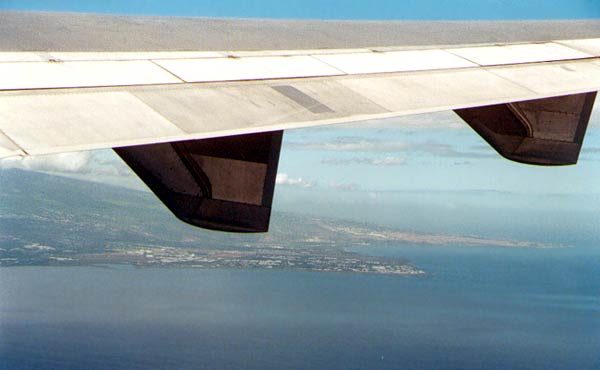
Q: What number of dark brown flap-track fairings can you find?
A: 2